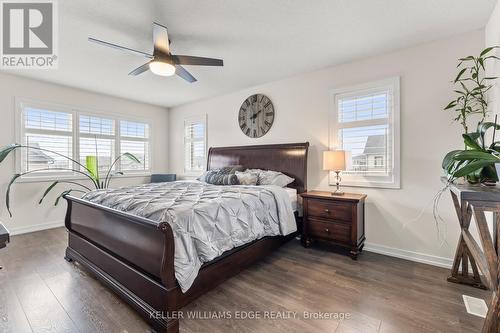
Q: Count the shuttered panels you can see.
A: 5